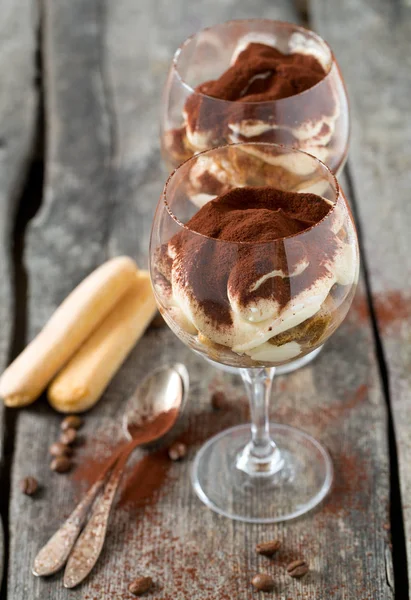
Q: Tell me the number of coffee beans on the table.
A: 11